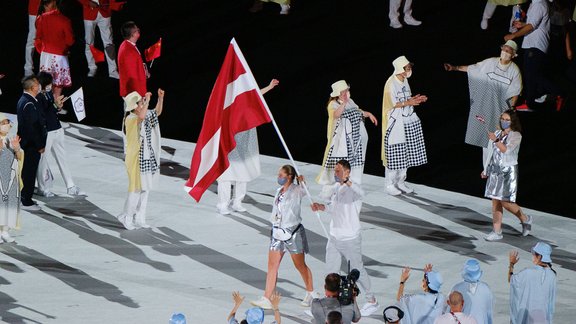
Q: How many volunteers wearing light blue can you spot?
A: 5